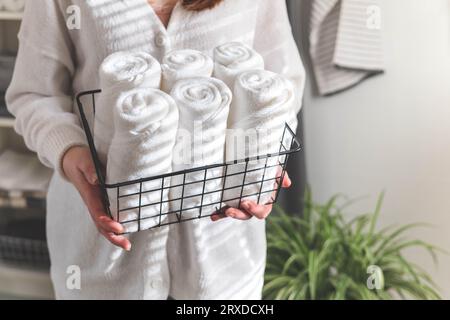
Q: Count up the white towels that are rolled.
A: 6